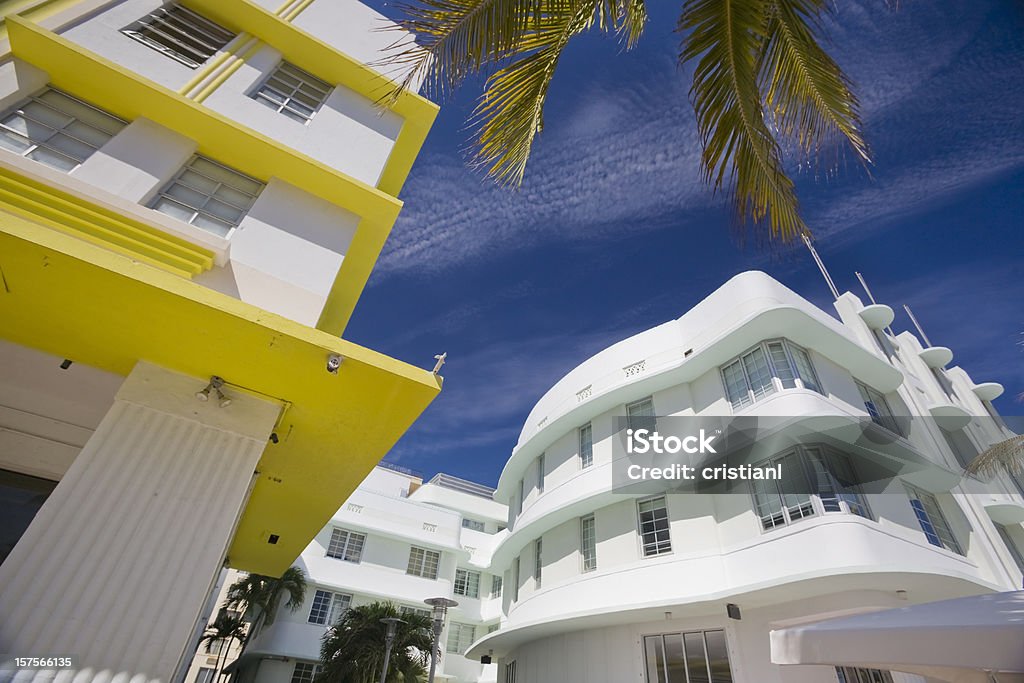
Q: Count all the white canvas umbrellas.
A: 1